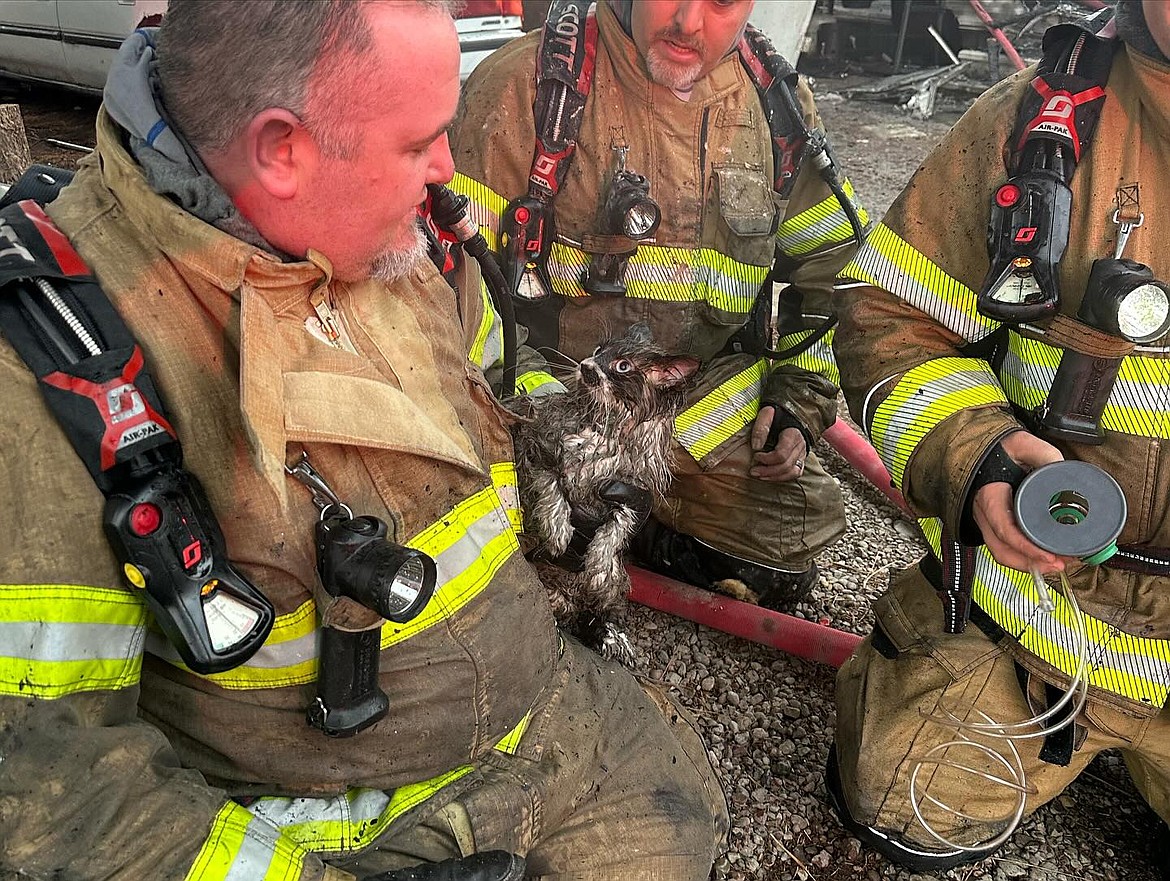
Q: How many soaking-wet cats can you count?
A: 1